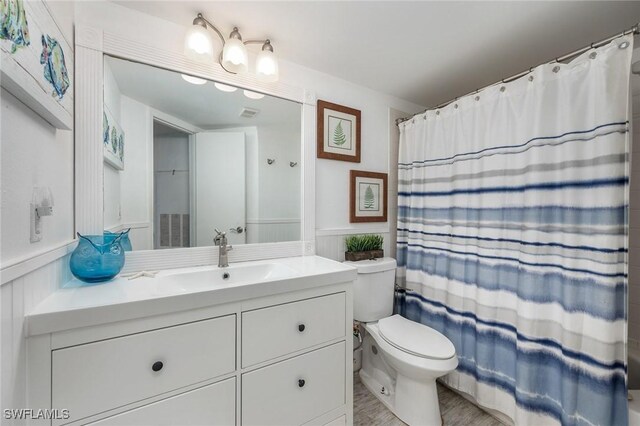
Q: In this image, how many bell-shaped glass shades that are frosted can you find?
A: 3